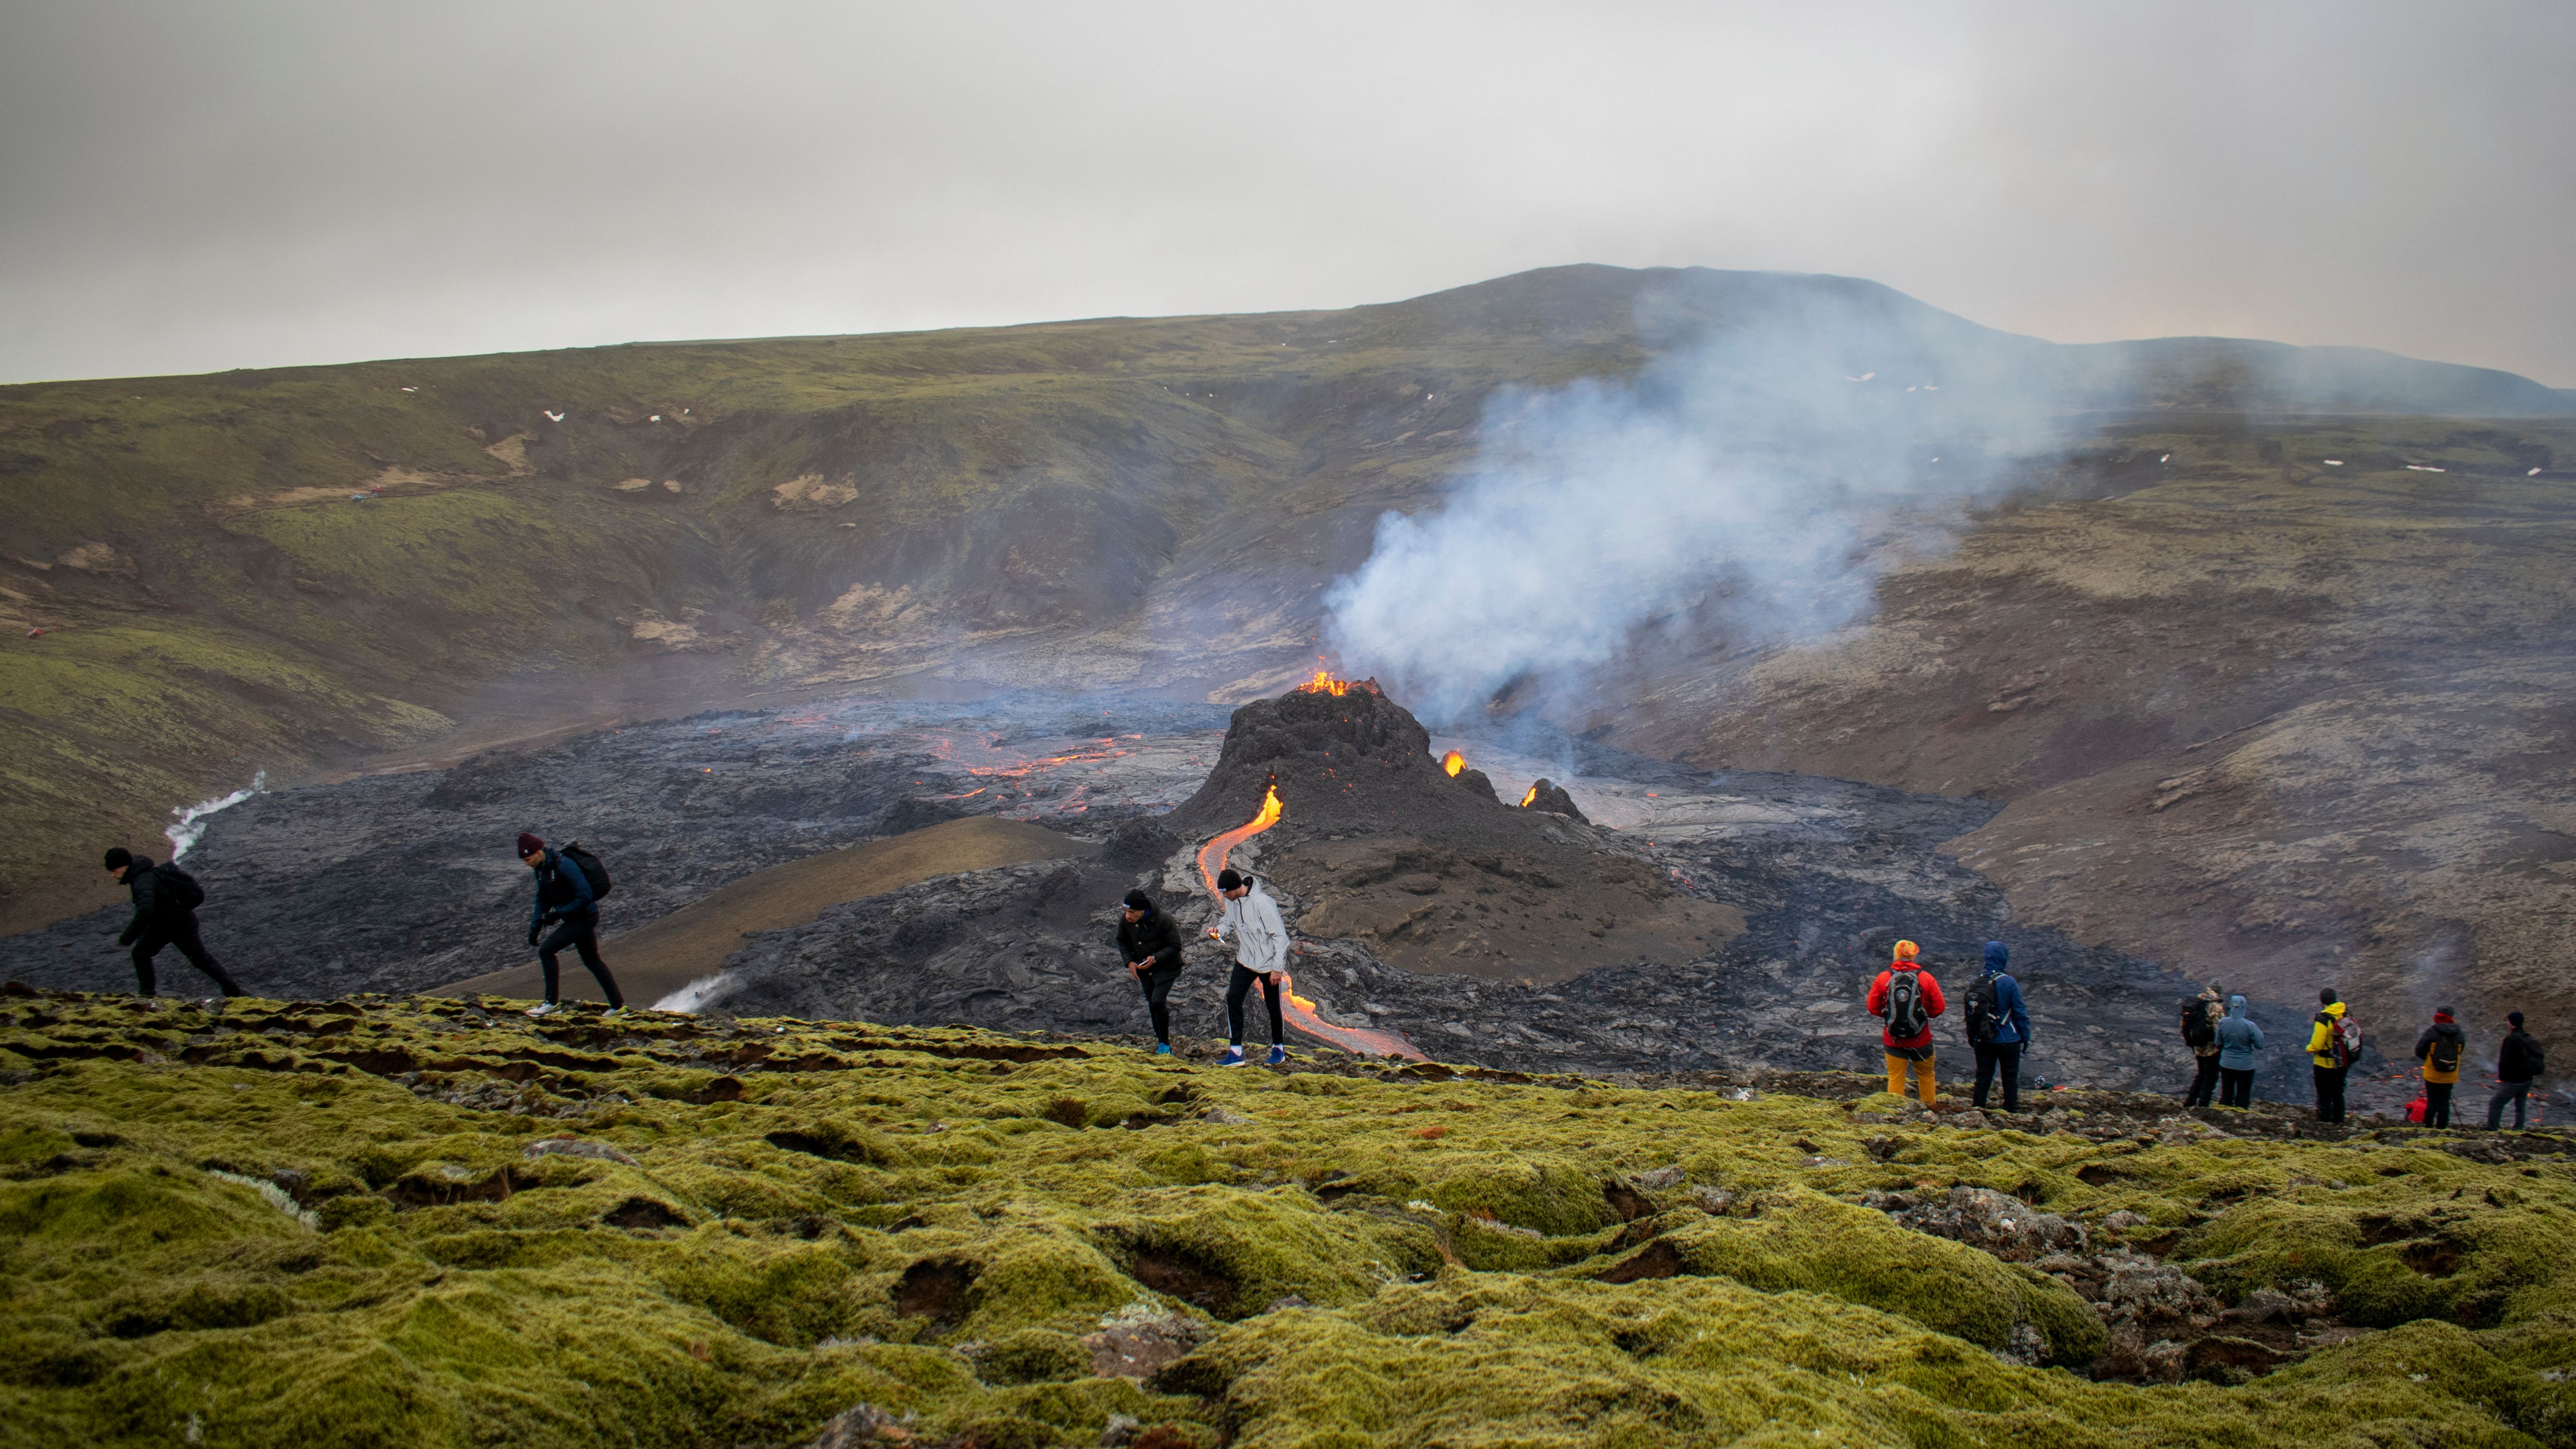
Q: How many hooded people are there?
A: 2